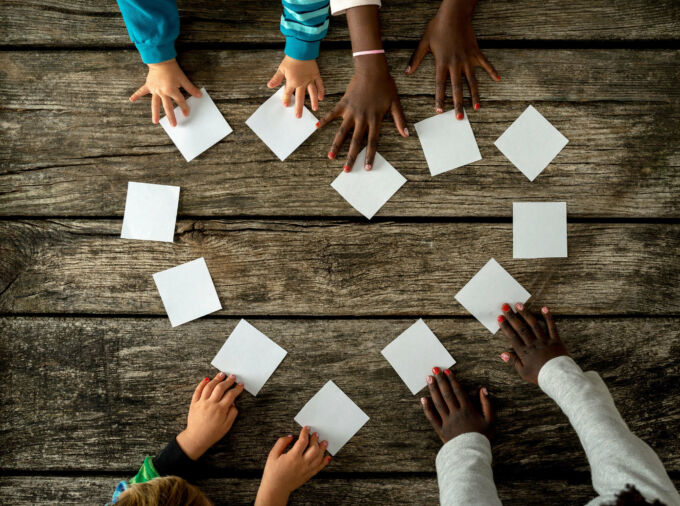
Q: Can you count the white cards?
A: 12